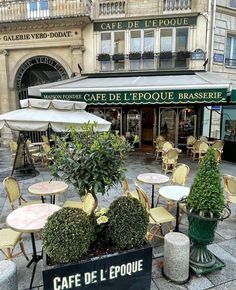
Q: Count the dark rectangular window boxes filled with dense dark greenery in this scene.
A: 6